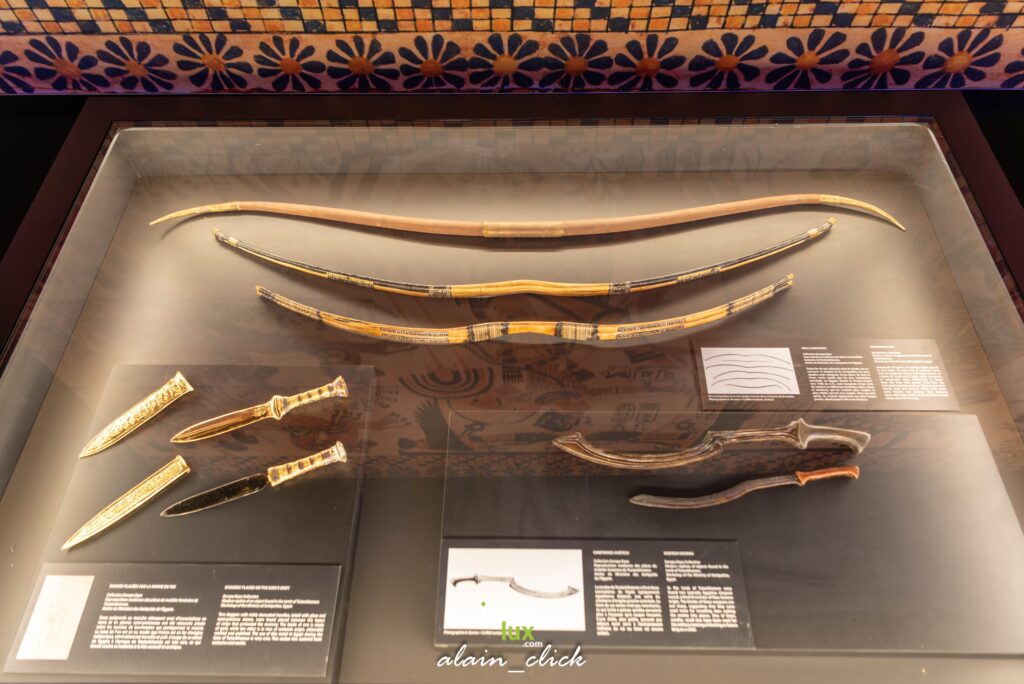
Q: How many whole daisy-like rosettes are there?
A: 13